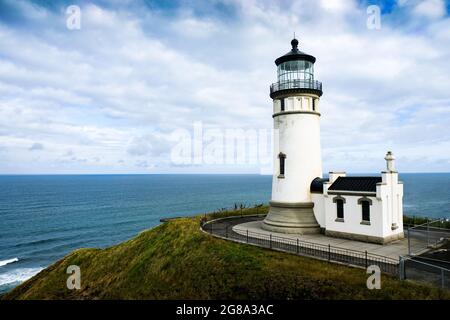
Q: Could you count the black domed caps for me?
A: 1